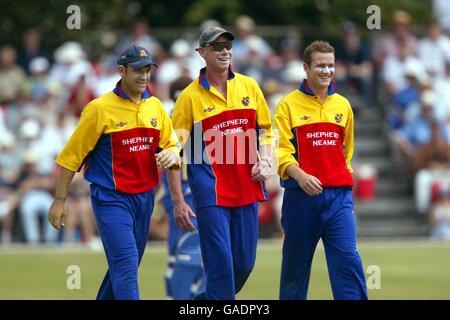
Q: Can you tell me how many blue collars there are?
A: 3